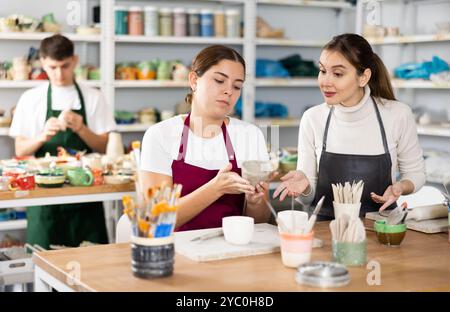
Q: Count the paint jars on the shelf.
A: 9